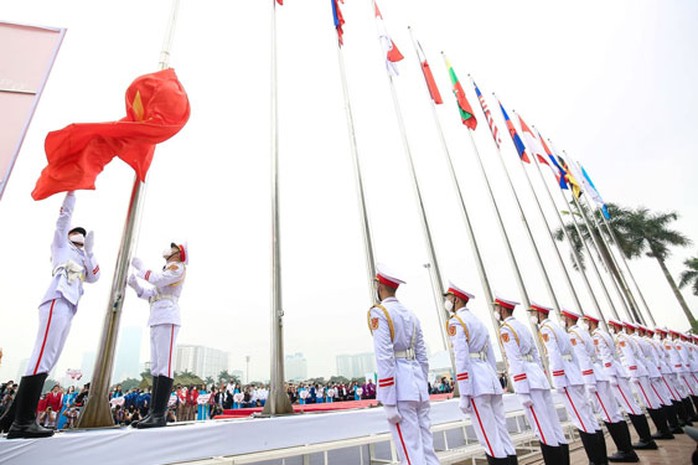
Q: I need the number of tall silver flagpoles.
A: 13